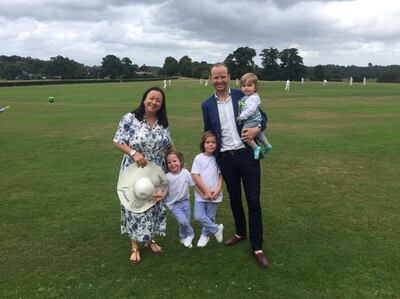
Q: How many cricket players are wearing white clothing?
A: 10